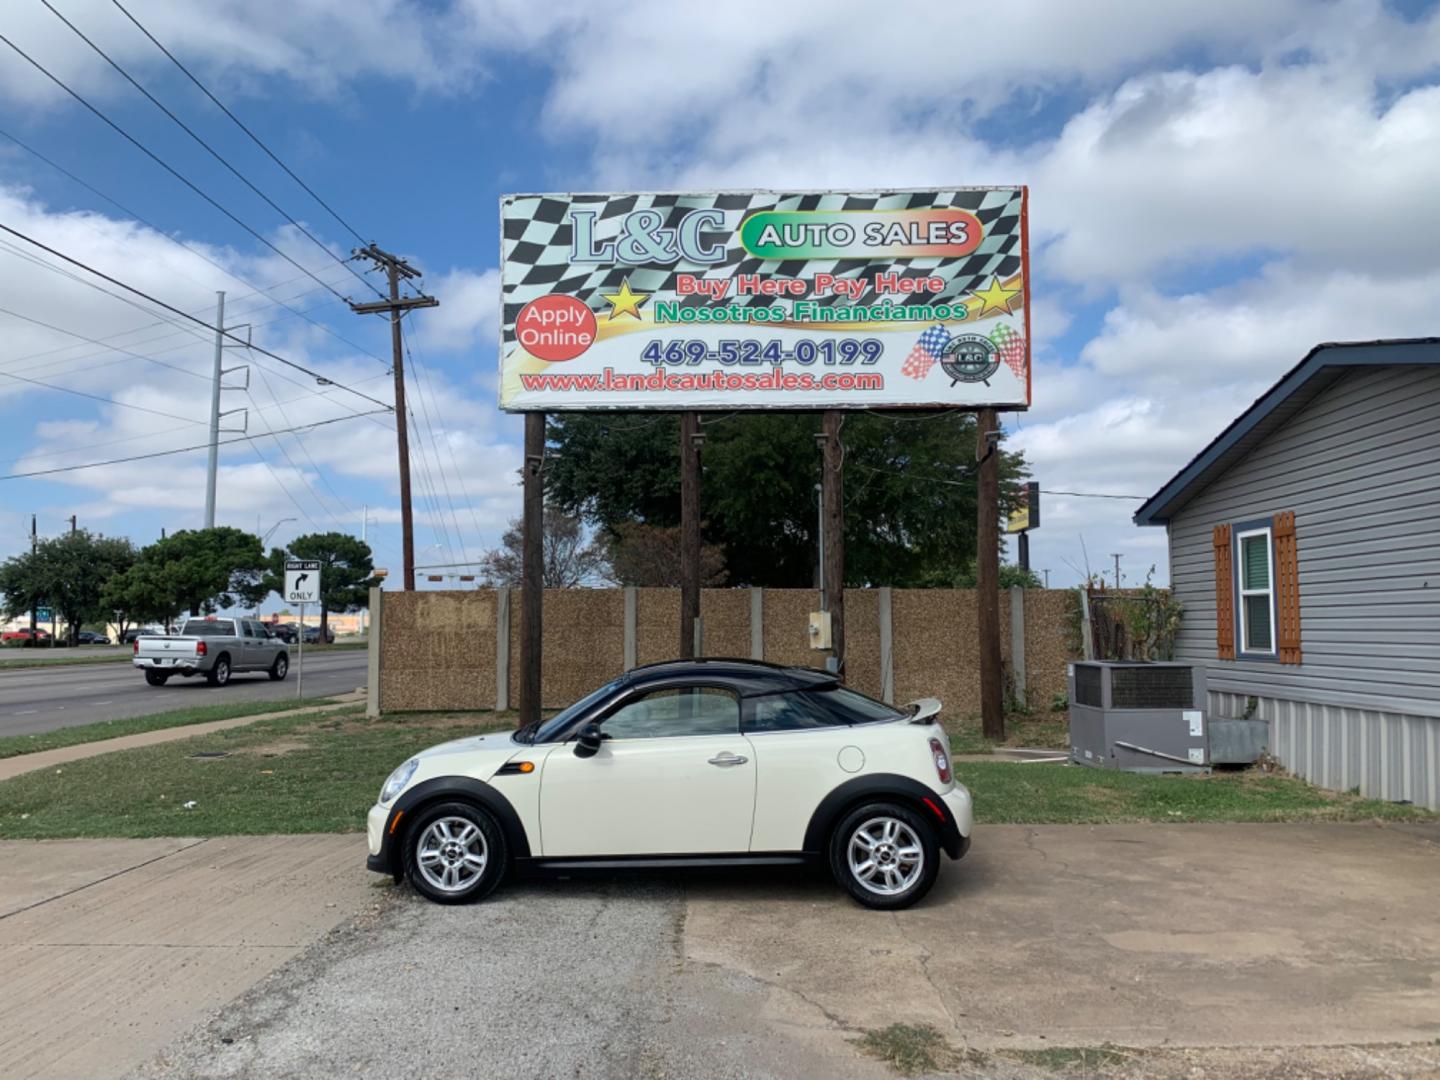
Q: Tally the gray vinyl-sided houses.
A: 1